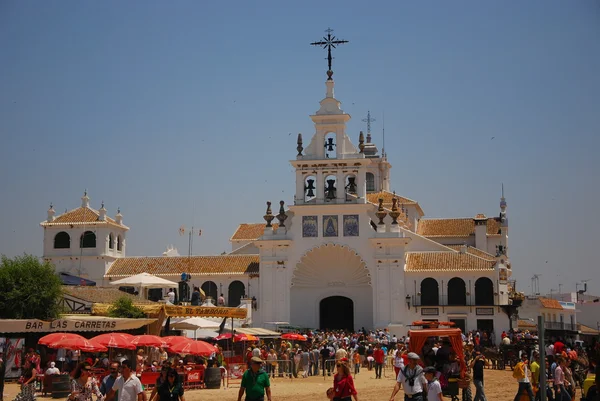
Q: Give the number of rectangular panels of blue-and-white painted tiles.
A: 3